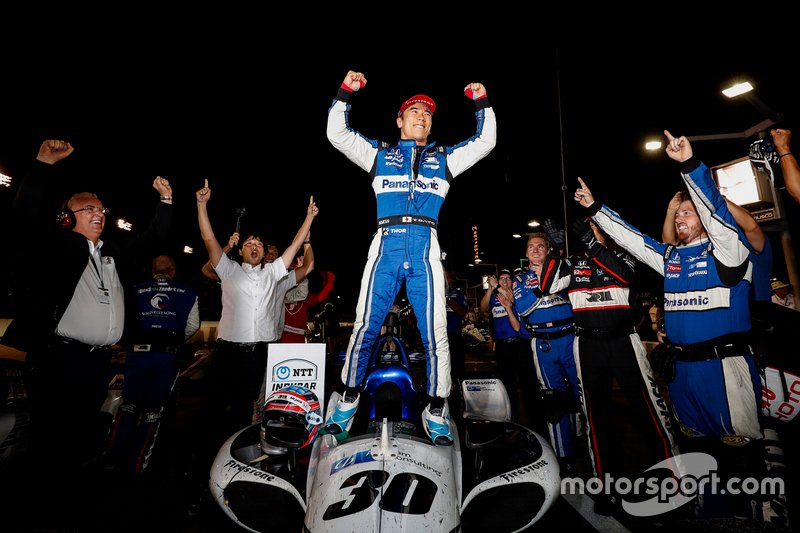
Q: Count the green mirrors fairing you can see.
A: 0